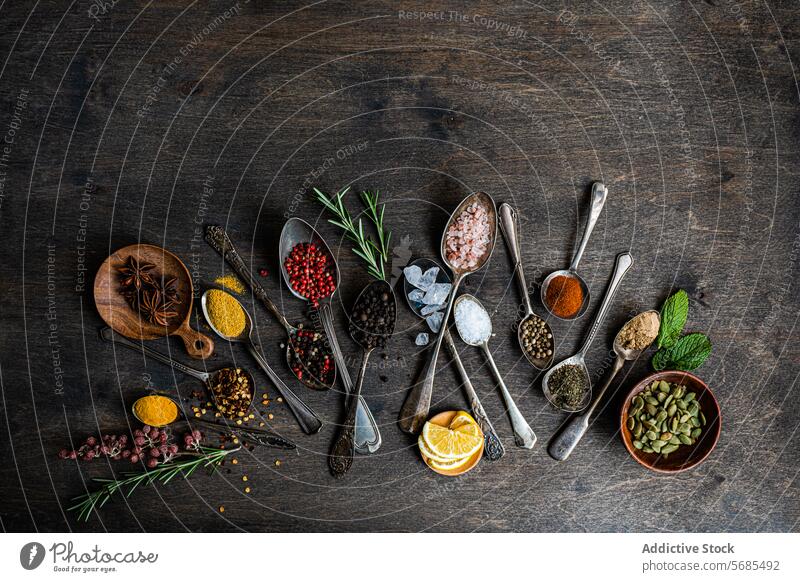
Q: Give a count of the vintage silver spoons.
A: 13